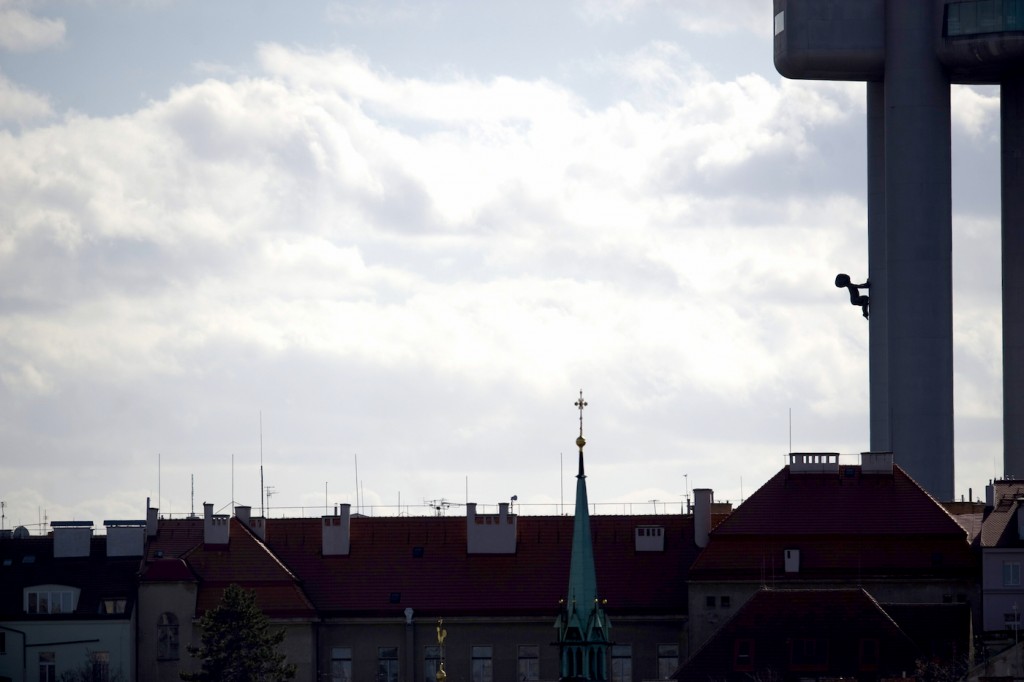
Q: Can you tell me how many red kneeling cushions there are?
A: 0